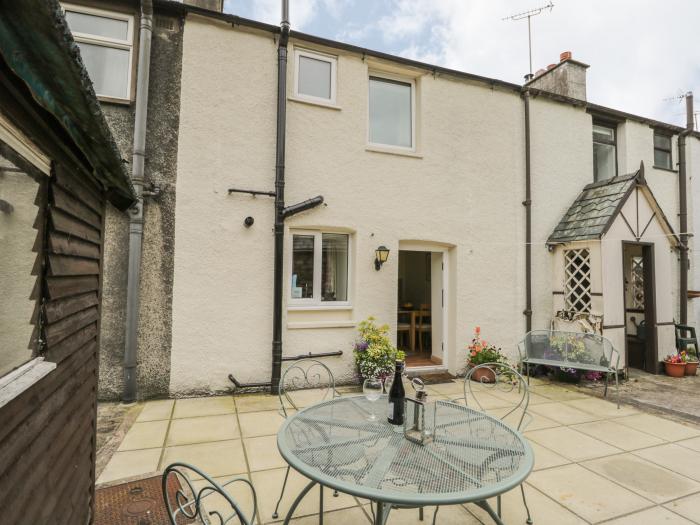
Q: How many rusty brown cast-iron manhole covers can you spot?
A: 1